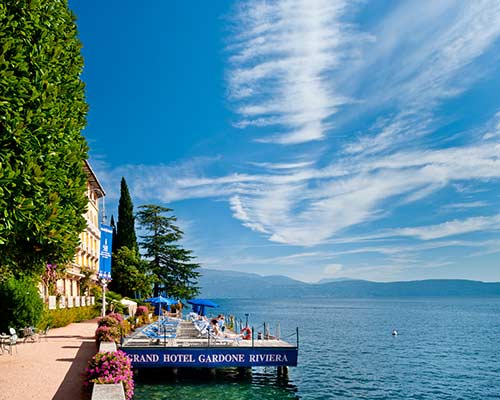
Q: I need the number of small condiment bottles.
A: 0